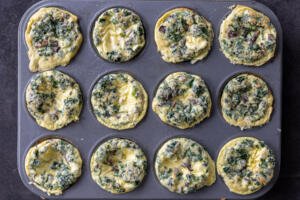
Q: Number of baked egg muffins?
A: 12